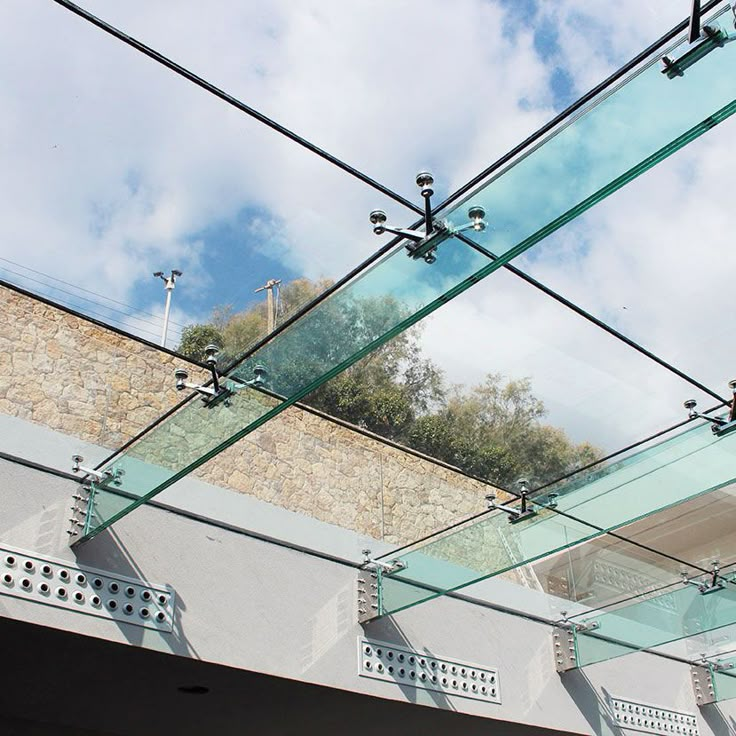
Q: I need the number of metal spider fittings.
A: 10